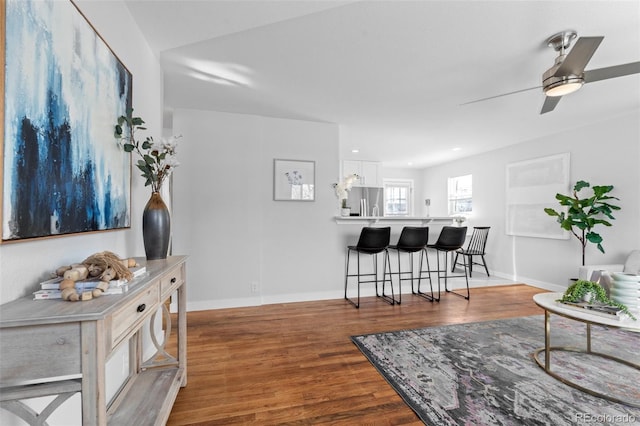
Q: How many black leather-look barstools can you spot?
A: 3